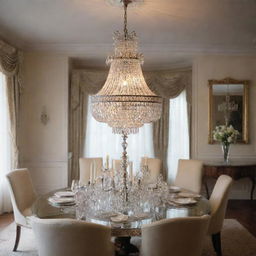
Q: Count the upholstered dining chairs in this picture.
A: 8